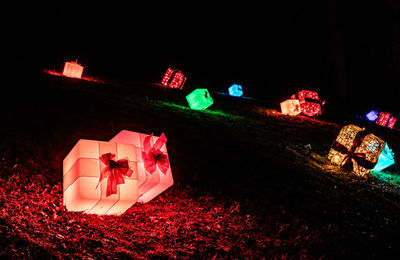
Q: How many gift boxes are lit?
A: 12